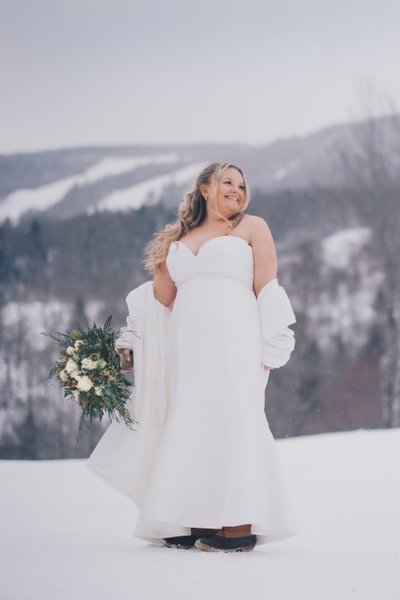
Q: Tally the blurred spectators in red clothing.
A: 0